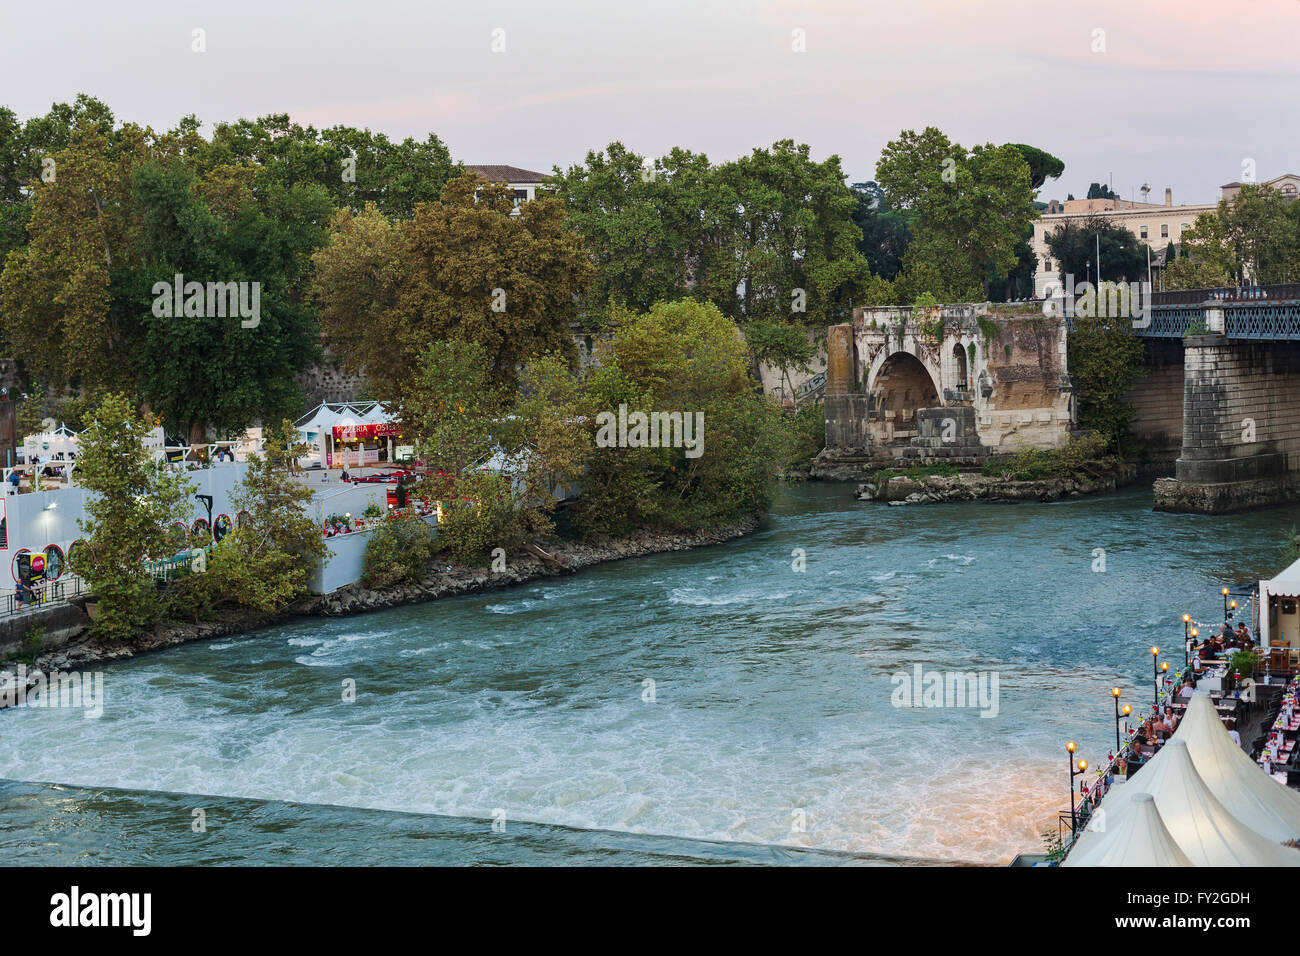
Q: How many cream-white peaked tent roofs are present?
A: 3